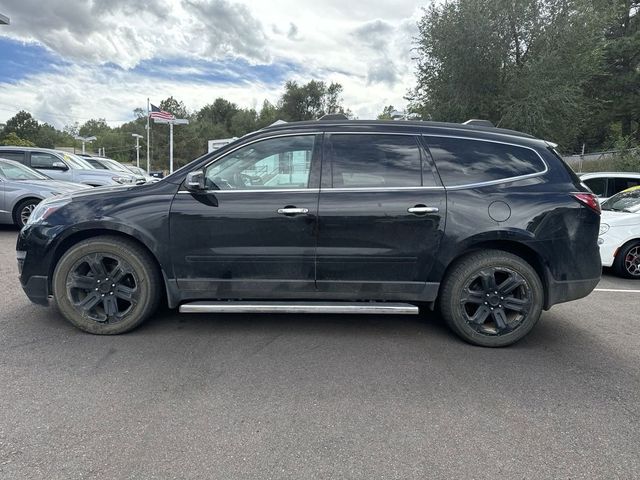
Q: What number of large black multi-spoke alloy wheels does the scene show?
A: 2